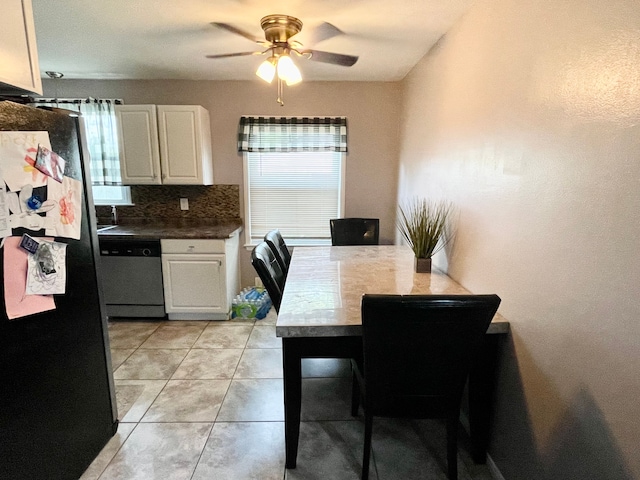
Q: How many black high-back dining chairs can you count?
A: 4